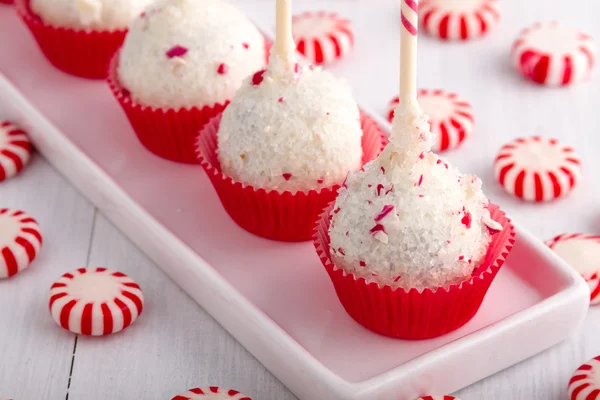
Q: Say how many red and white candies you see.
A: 12